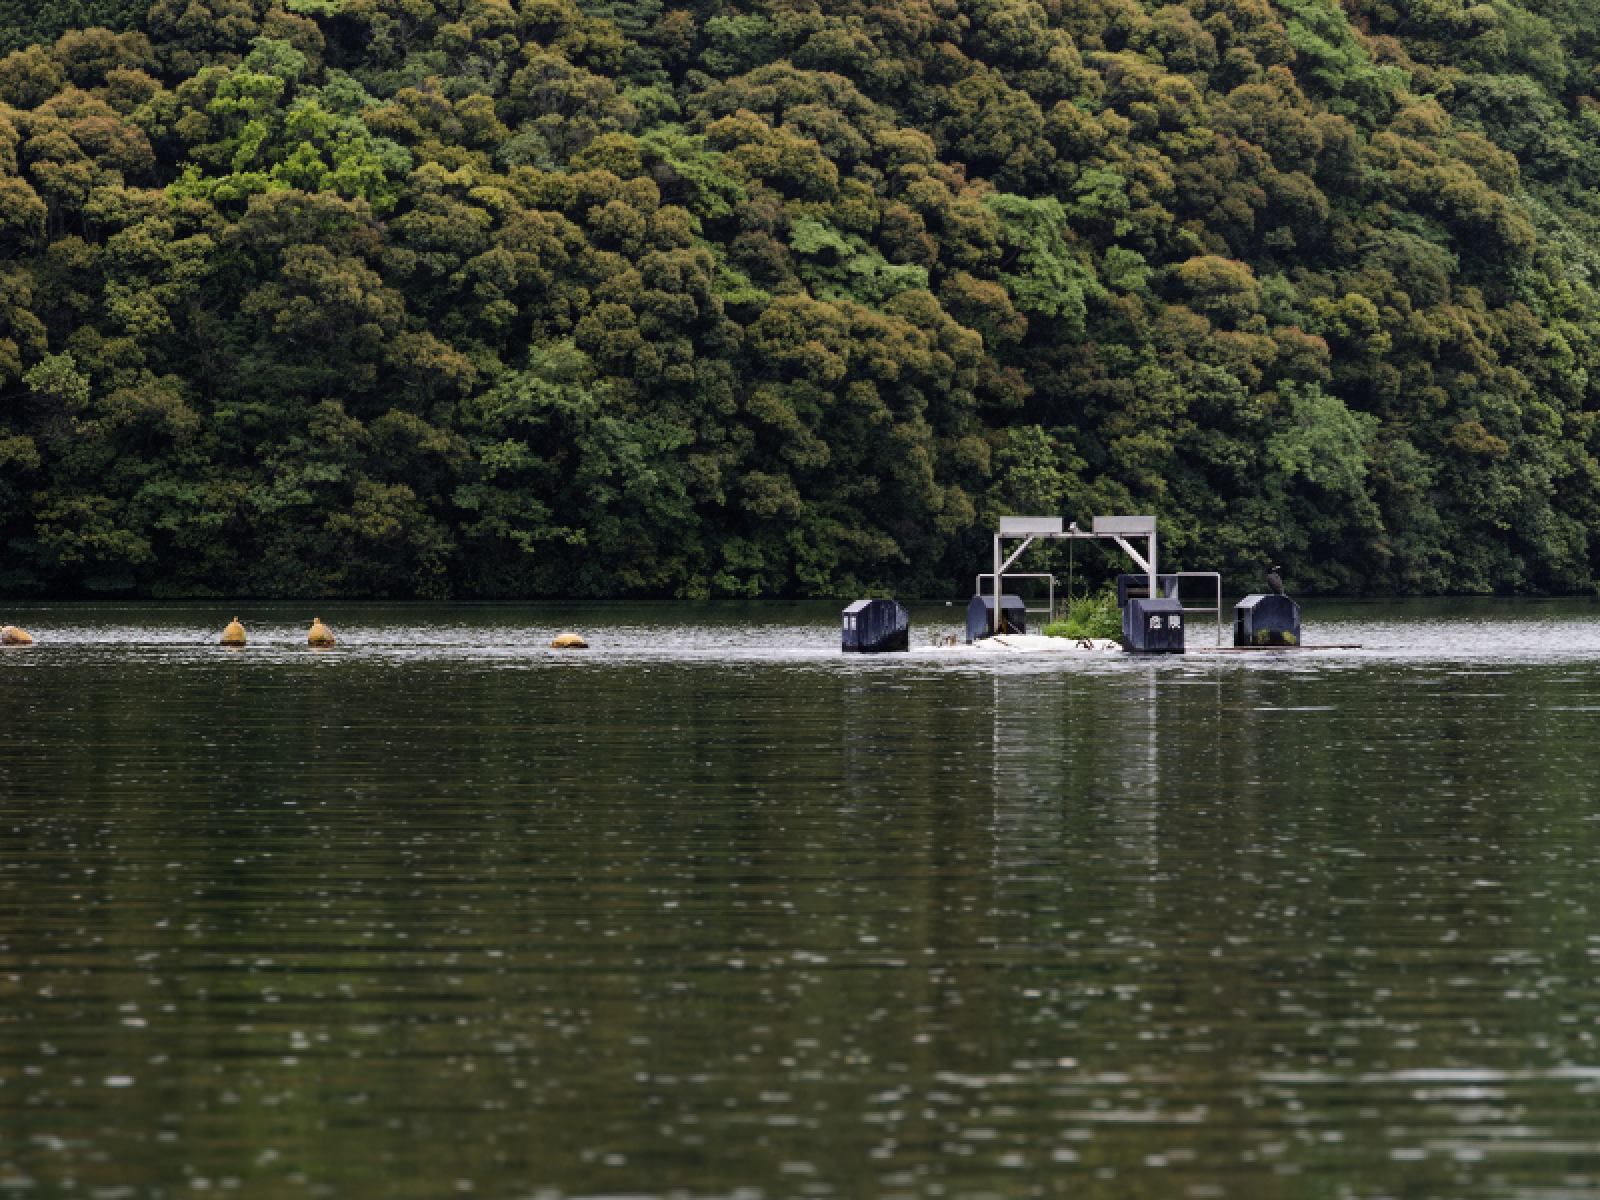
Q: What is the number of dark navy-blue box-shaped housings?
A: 4